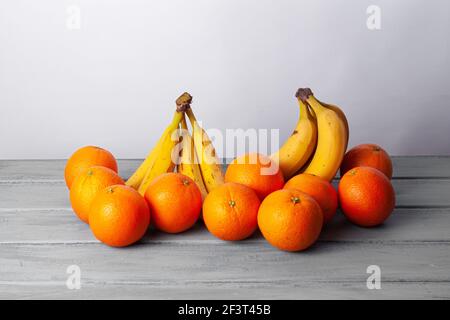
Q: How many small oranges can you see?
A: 10